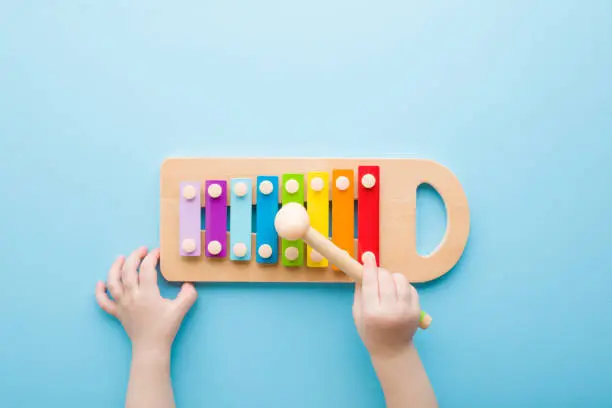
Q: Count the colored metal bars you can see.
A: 8